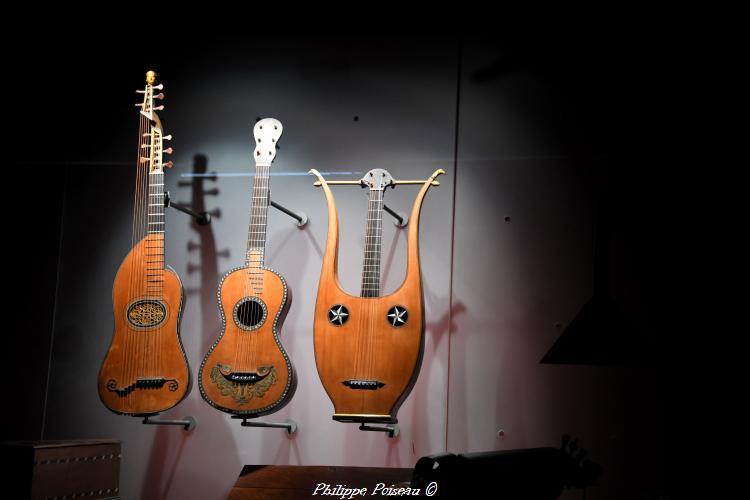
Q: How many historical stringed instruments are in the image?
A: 3